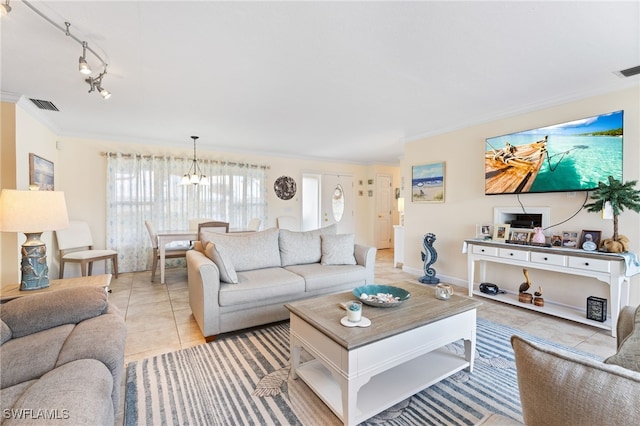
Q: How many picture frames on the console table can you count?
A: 6